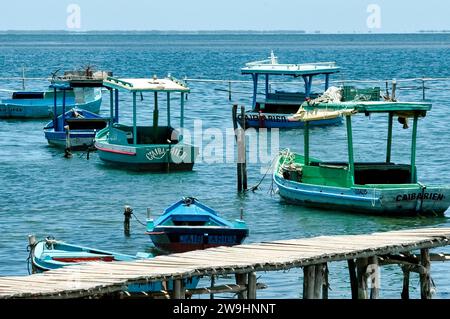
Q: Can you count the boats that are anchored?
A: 7